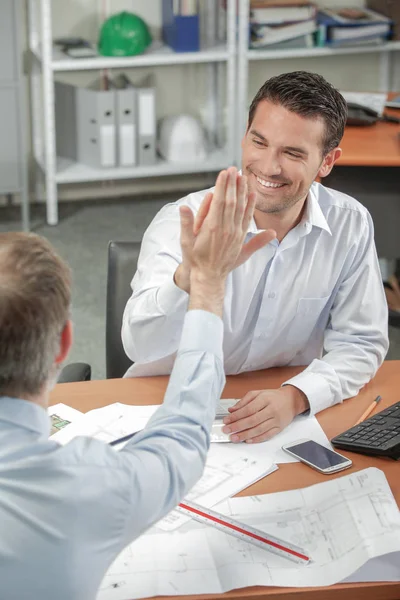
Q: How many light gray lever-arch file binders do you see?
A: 3